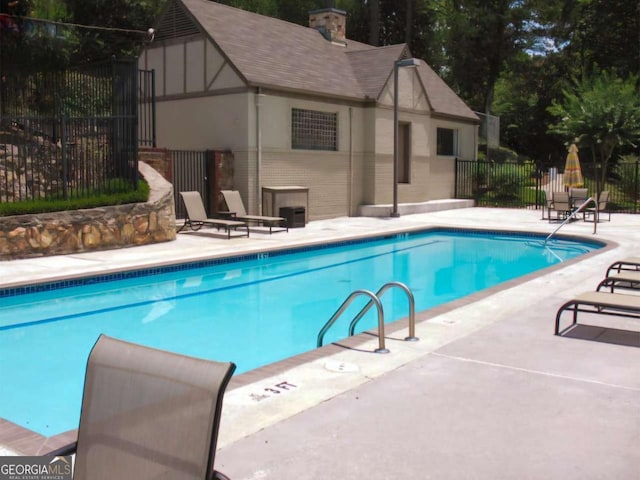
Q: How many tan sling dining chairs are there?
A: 4